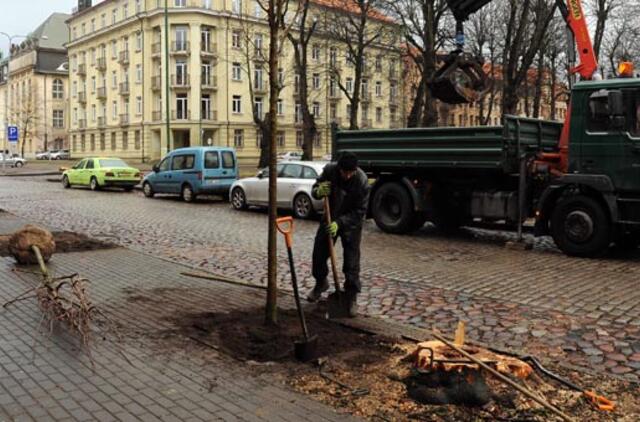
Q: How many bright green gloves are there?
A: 2